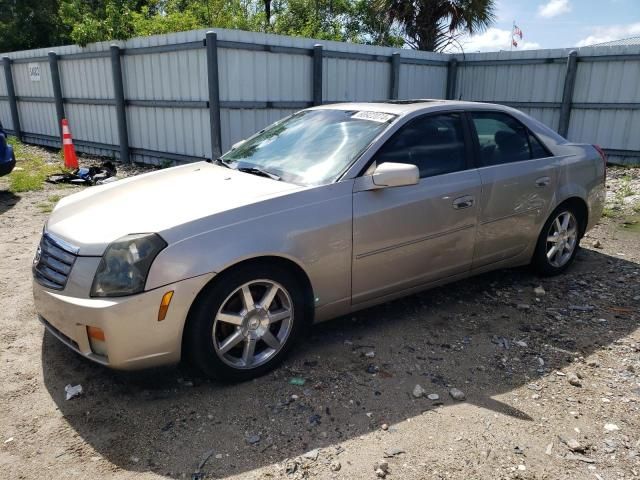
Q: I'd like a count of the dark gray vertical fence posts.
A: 8